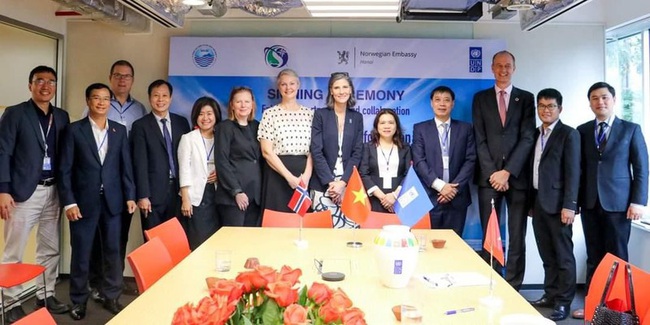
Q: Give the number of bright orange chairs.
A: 7